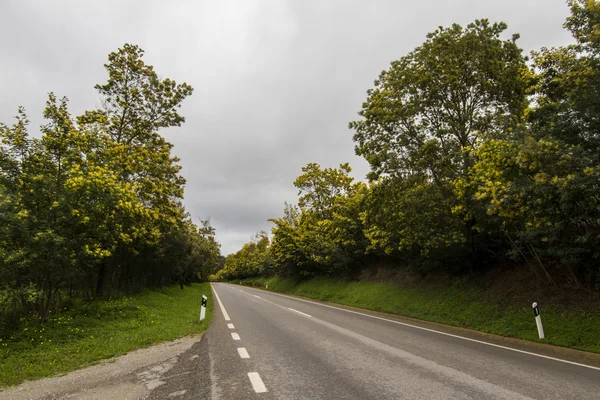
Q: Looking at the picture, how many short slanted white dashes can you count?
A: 4